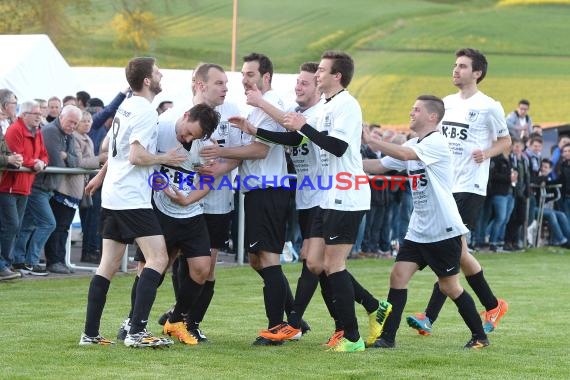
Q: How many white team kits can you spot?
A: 8